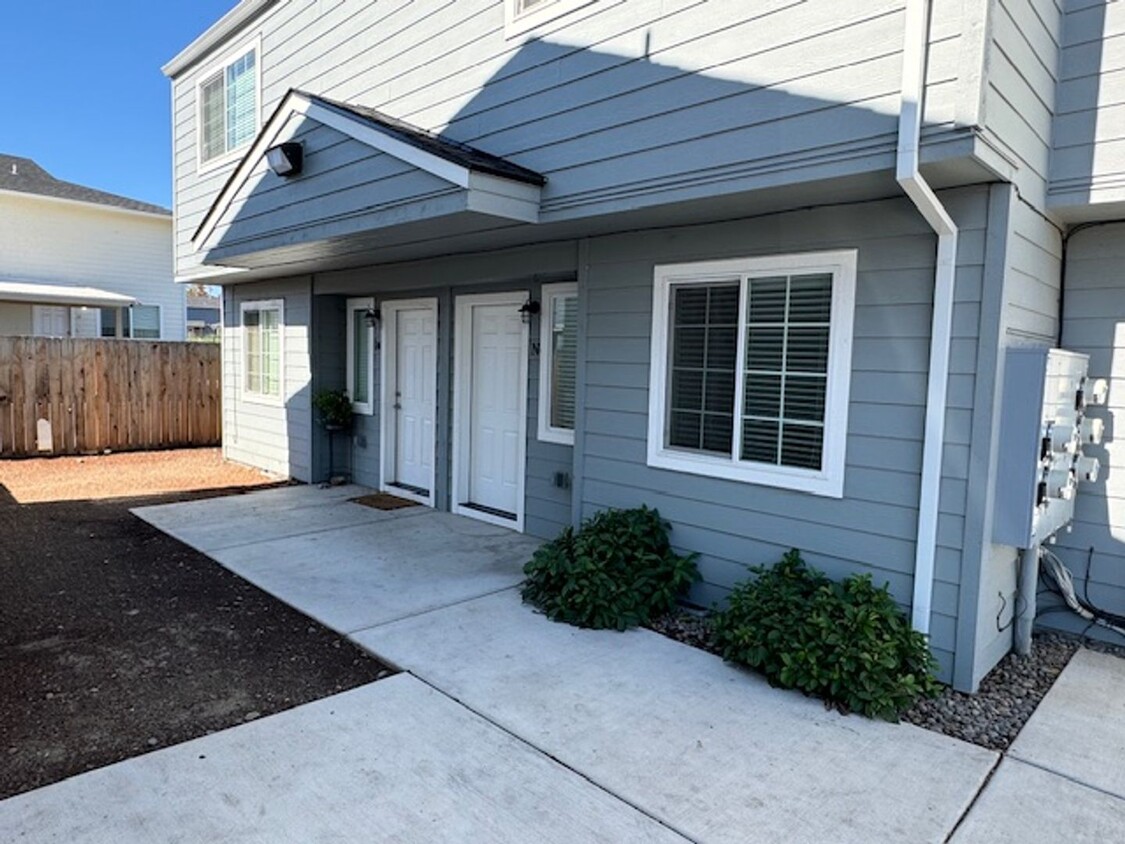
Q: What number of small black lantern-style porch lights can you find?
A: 2